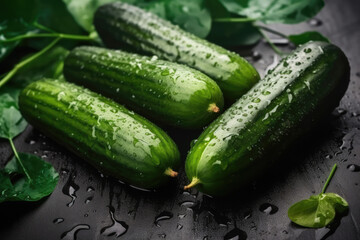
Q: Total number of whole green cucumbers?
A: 4